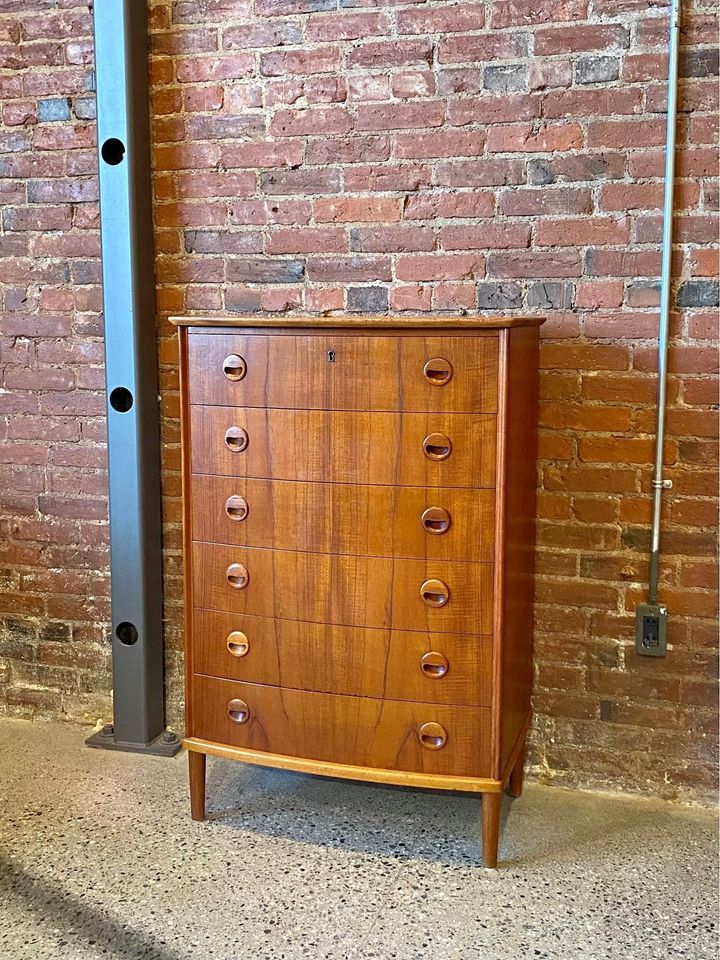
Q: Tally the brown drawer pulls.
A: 12